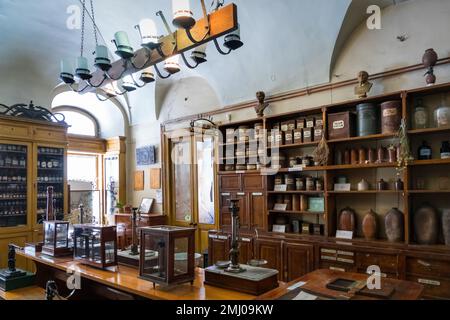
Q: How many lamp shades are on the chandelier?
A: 12